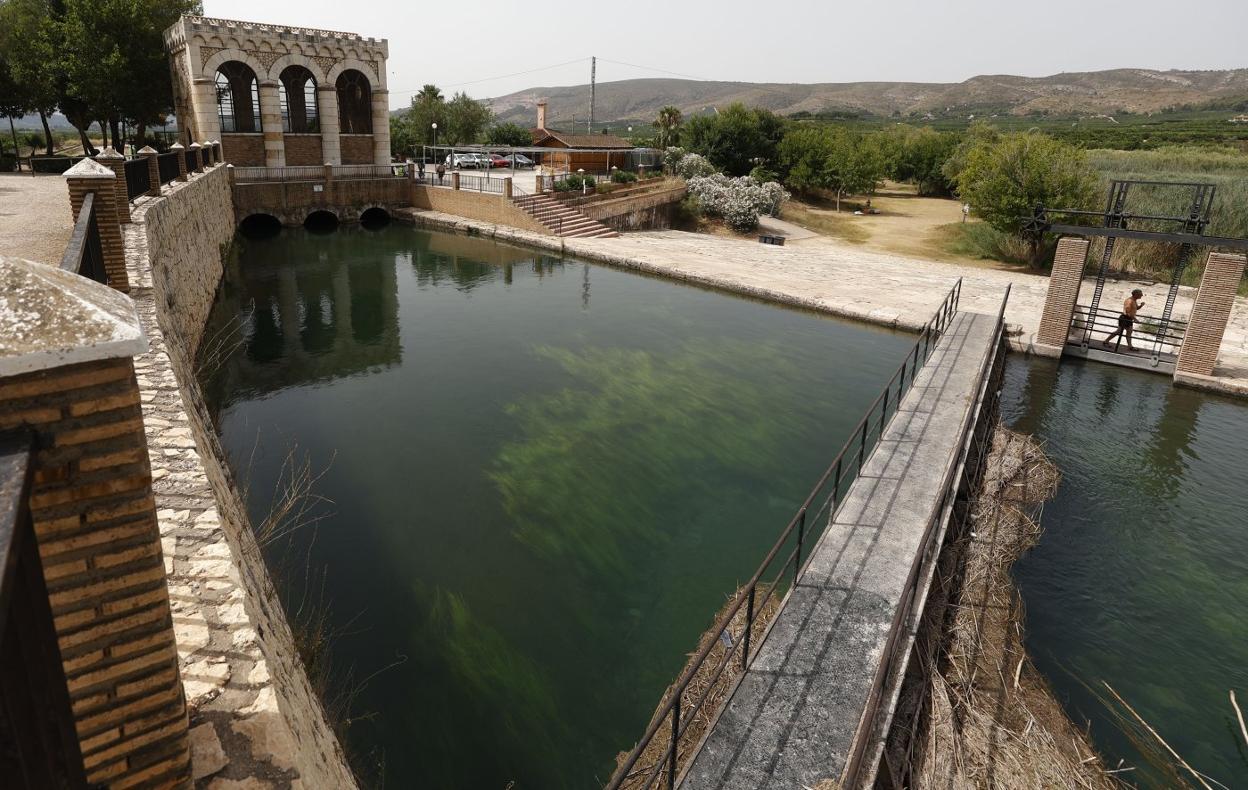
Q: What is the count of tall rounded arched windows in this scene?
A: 3